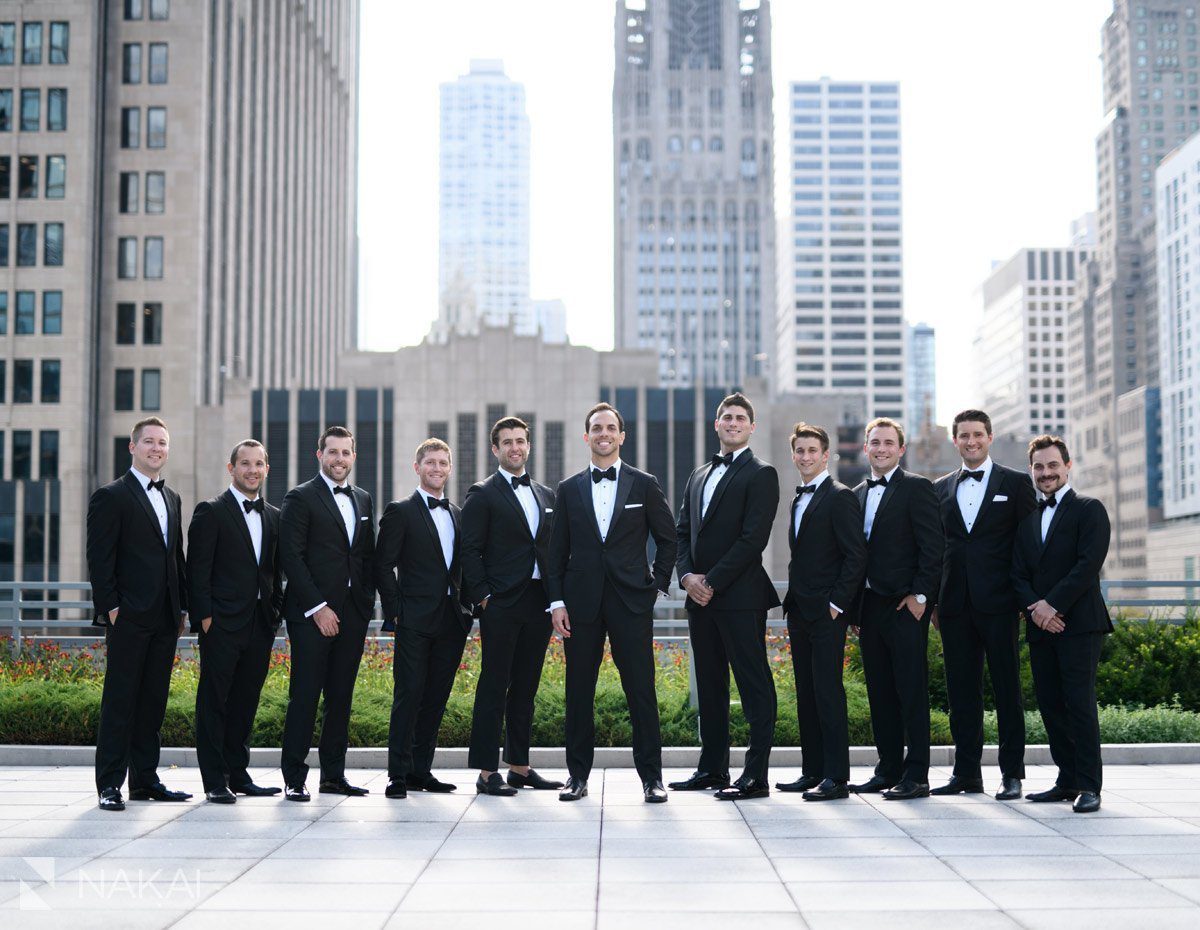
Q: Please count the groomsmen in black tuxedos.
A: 11